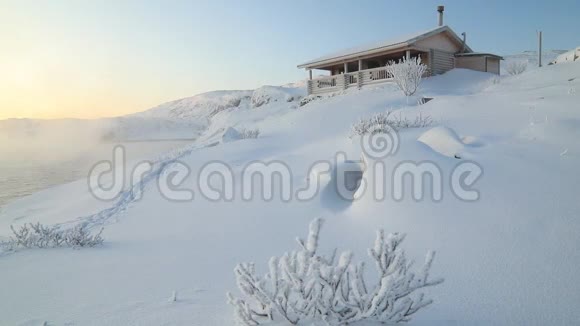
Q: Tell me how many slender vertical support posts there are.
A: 4